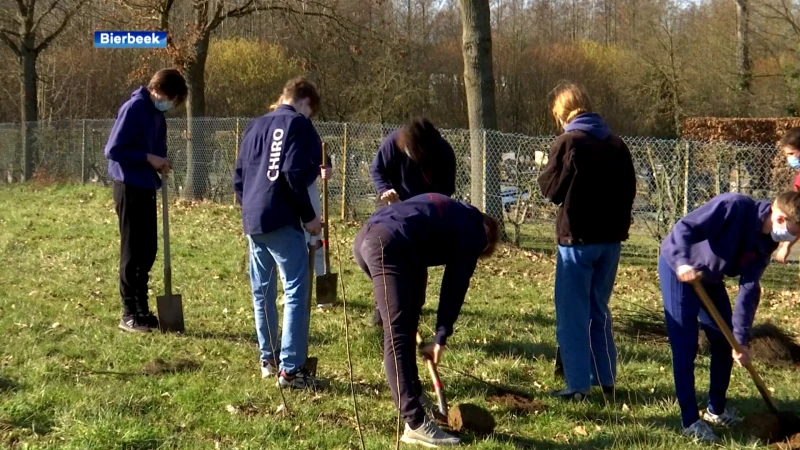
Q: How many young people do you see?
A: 8